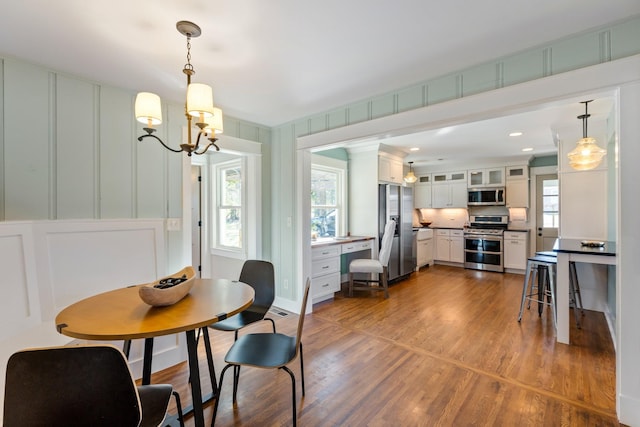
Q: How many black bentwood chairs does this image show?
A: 3